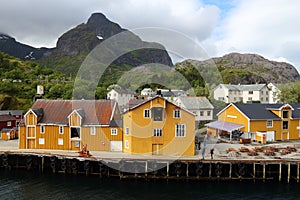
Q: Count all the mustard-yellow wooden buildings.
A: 3